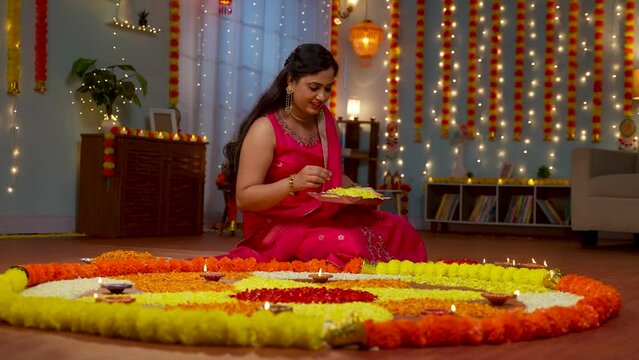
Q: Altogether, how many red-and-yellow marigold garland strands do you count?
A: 12